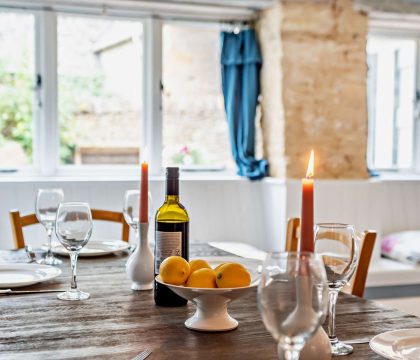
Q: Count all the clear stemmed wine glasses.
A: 5